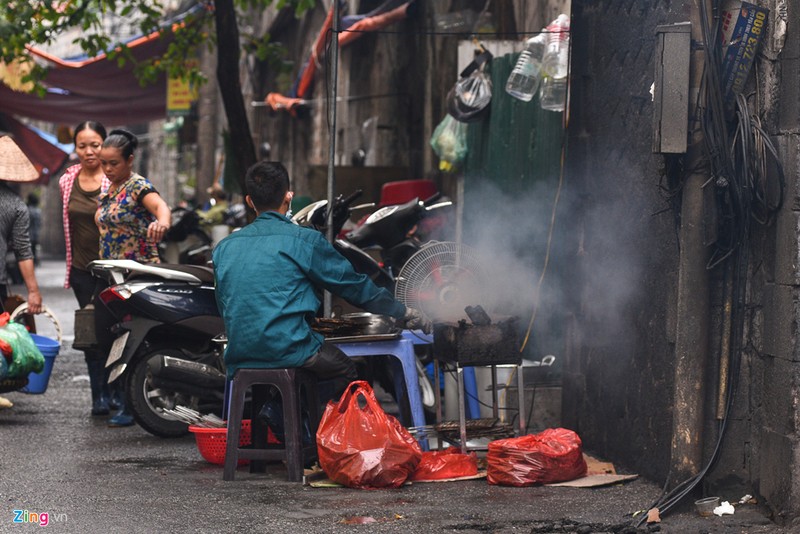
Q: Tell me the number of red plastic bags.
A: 3